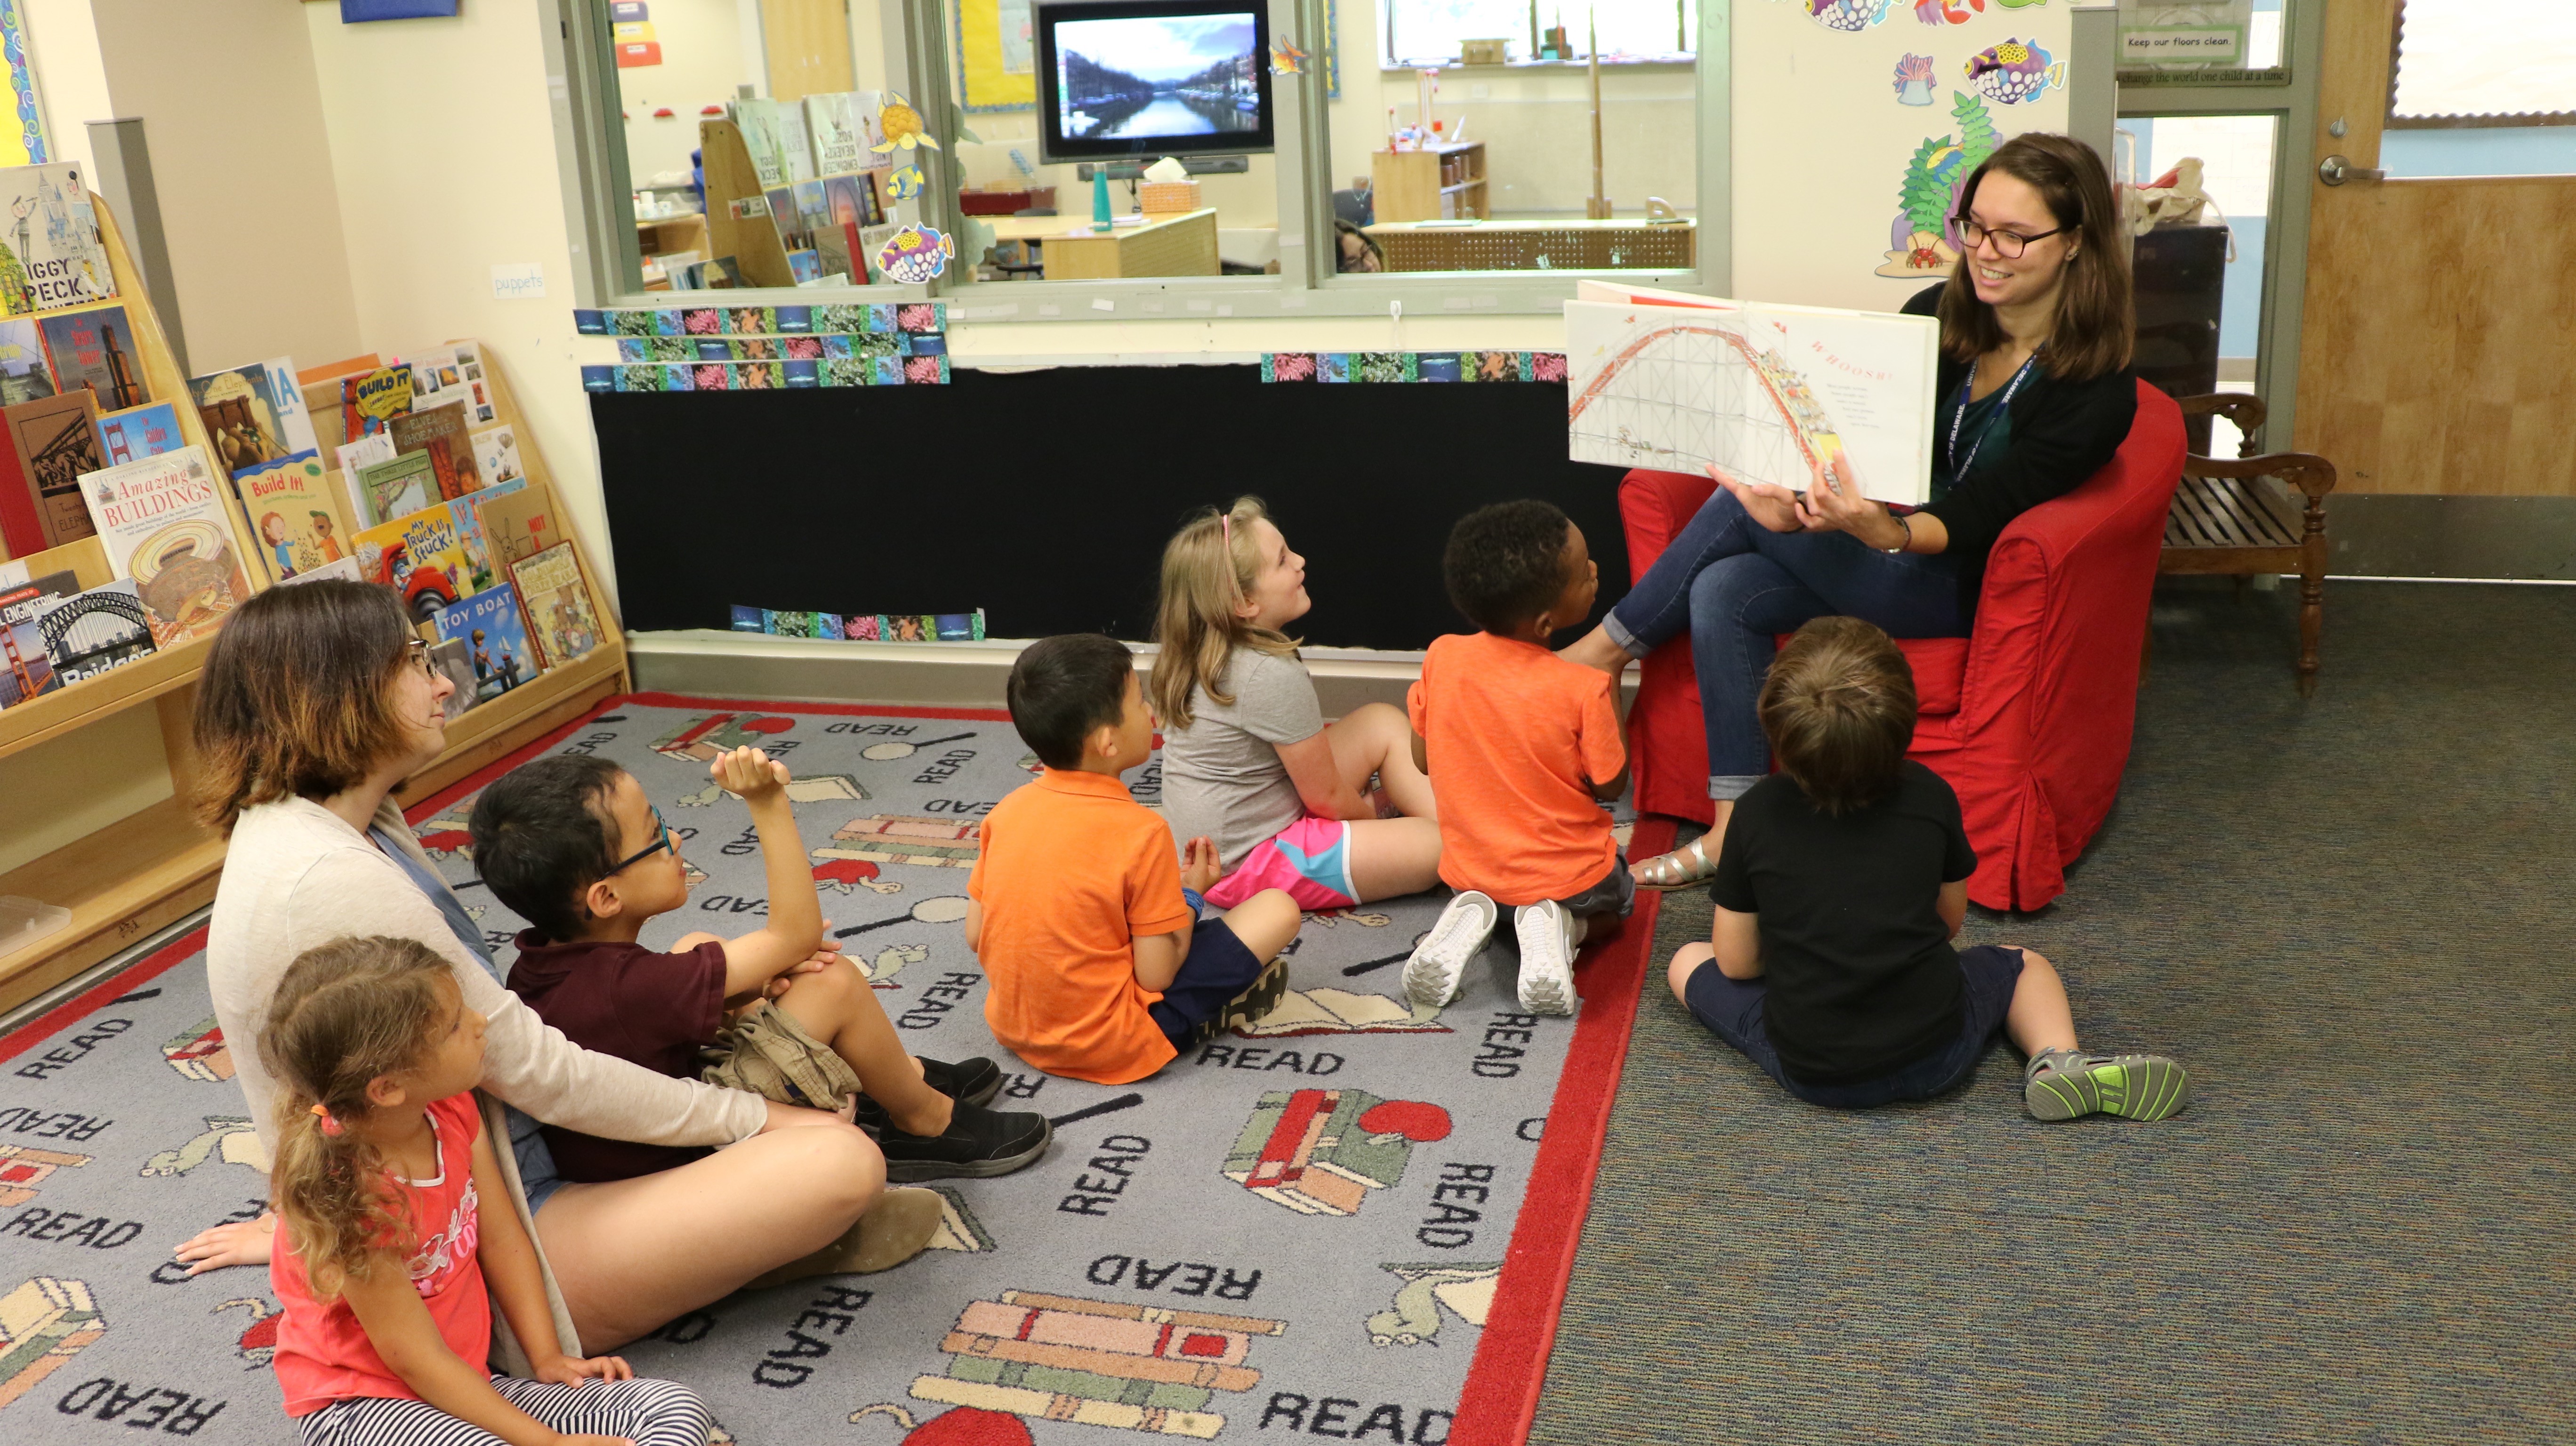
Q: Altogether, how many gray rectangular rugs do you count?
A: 1